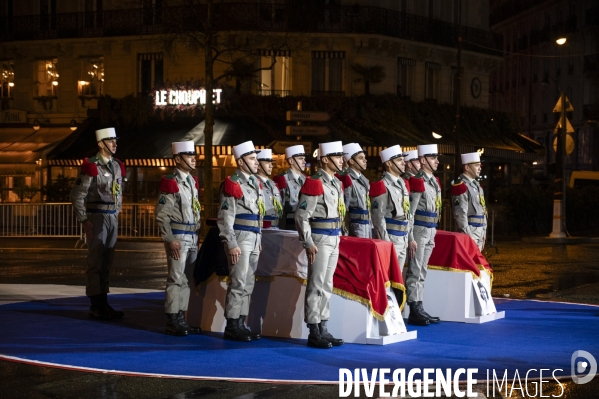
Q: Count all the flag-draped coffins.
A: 2